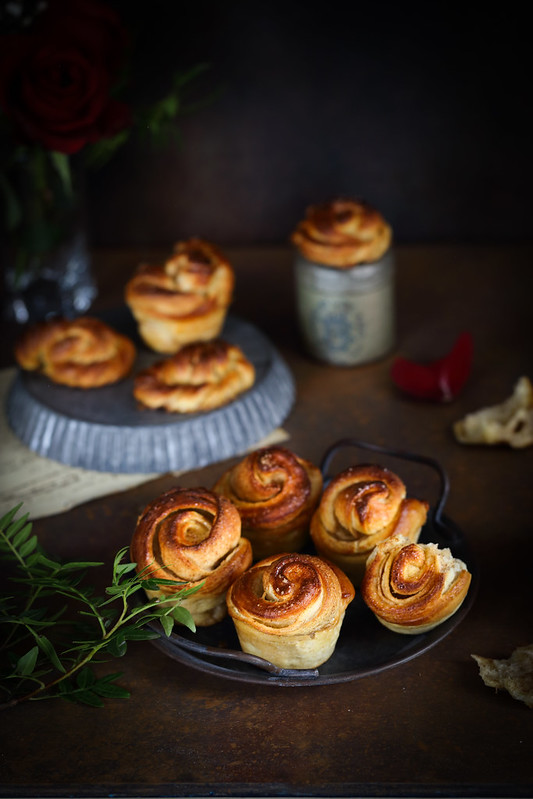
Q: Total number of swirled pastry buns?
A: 9